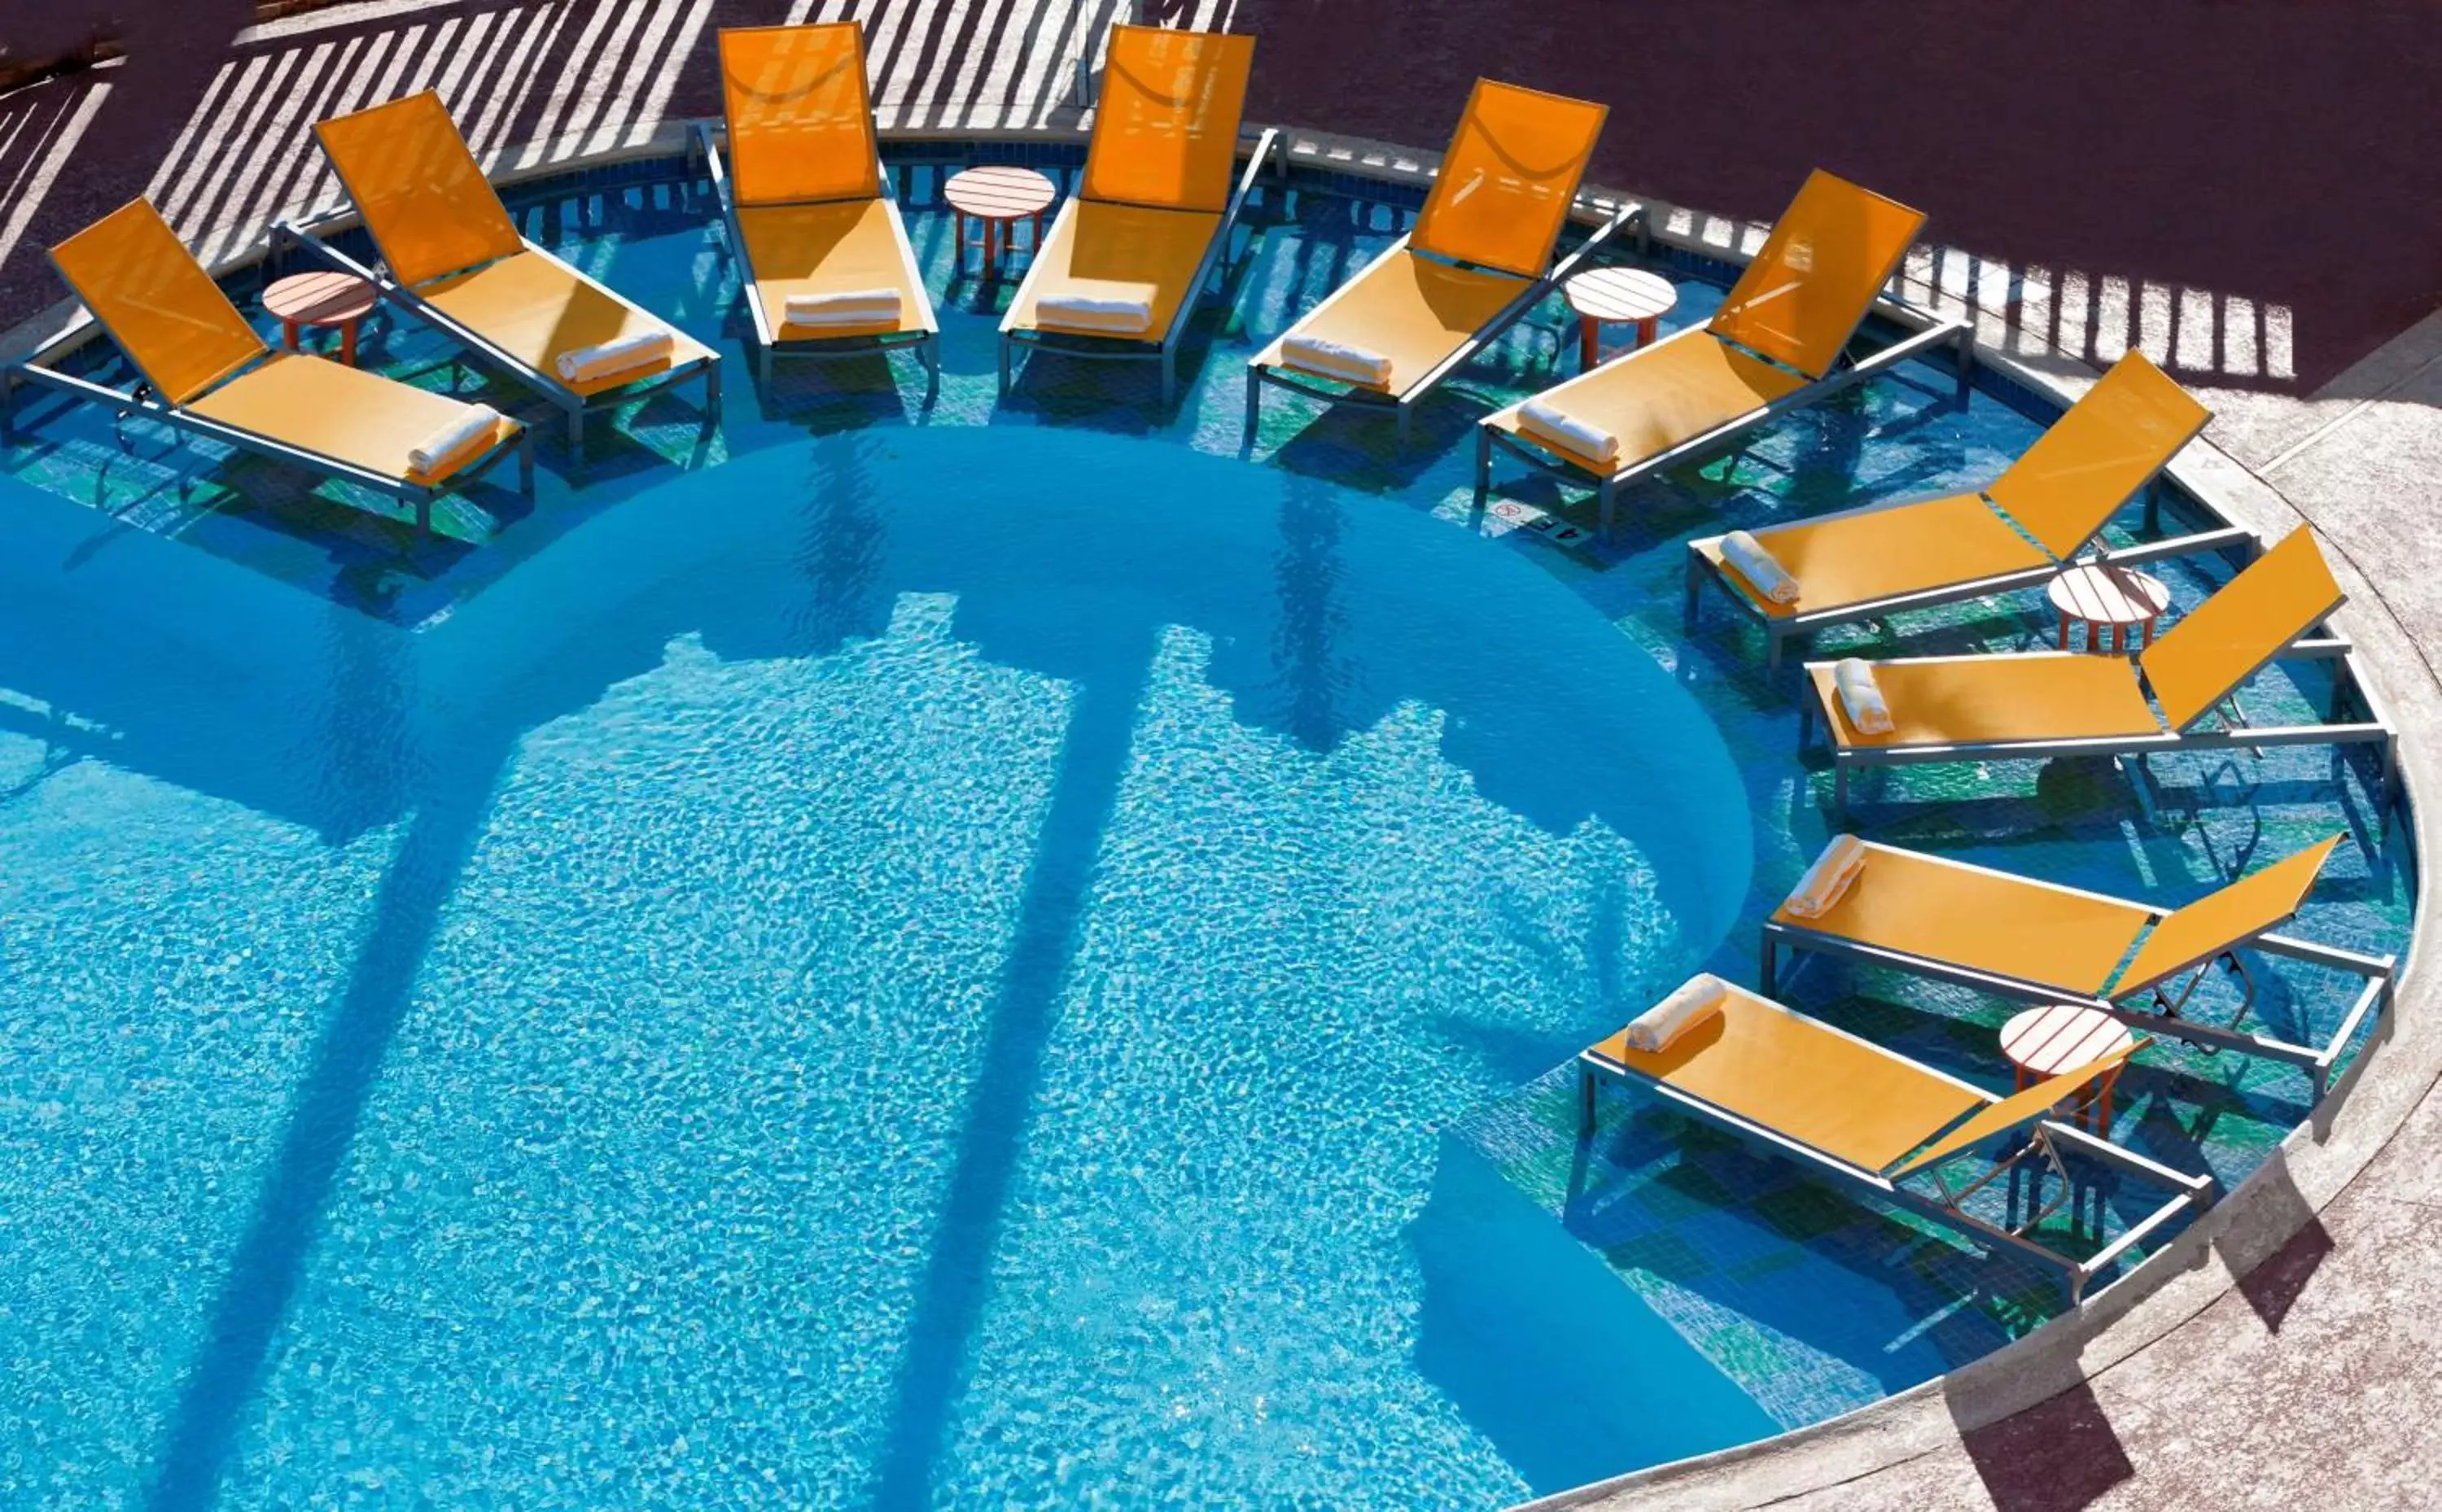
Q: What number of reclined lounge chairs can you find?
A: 10